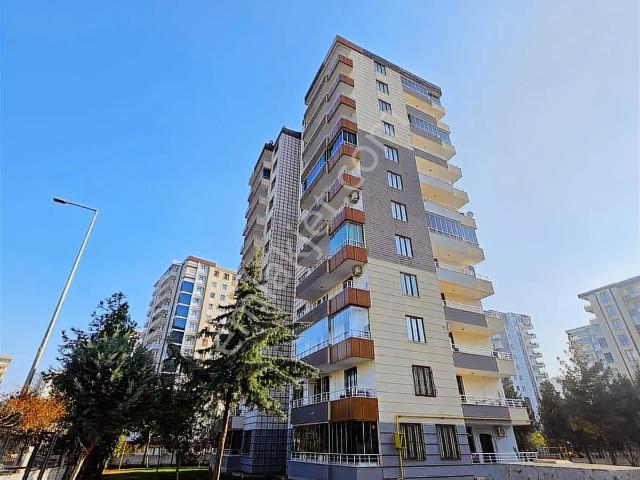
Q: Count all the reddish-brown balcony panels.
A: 11